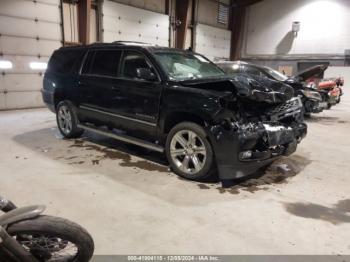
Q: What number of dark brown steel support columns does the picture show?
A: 3